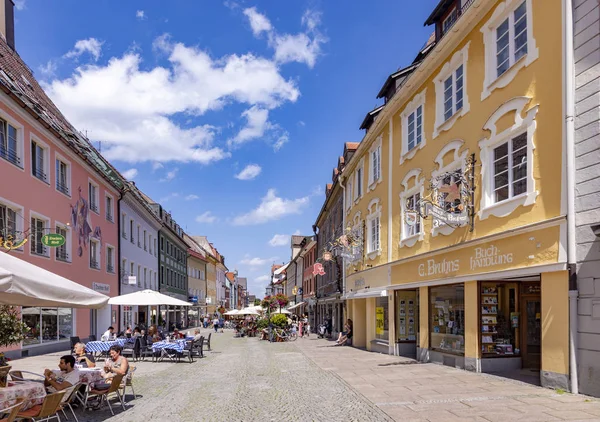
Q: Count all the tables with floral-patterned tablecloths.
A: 2